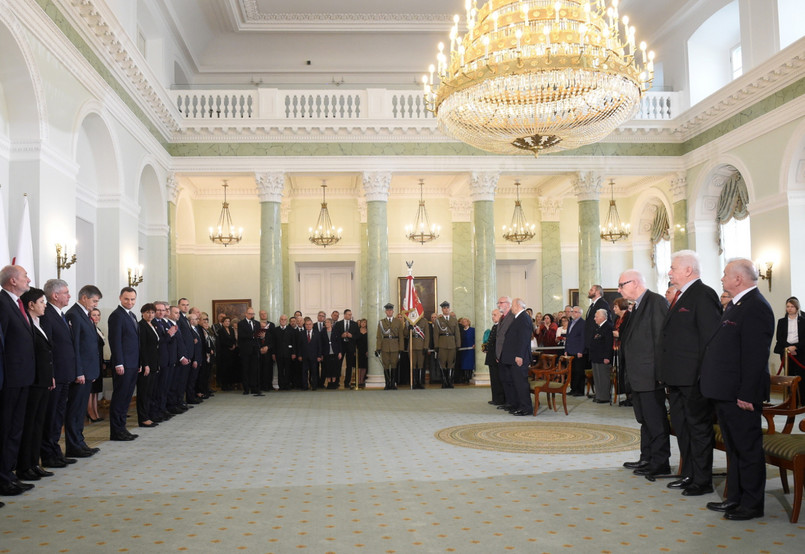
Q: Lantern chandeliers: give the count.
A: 5